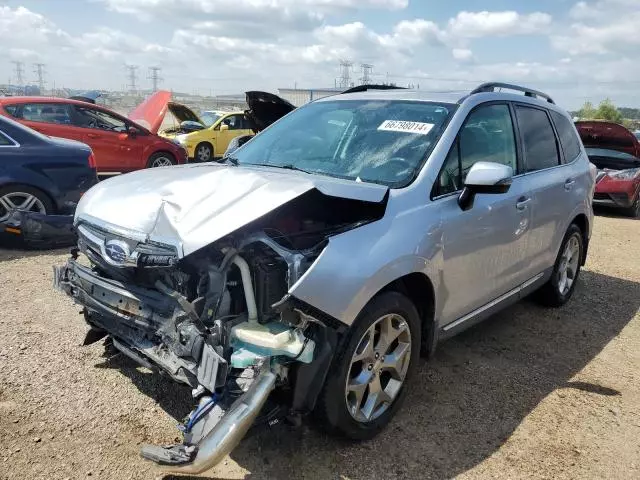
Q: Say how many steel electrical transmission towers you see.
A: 6